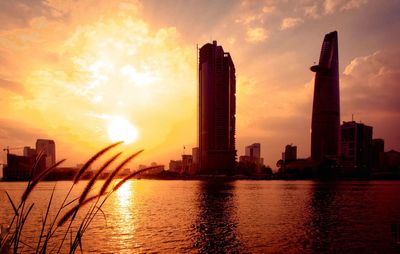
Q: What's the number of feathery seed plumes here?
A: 6